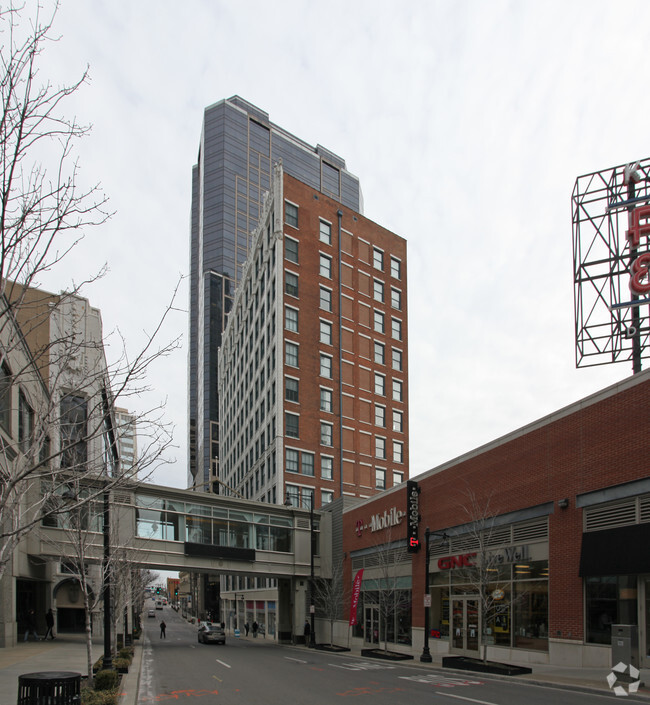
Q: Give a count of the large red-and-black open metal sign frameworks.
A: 1